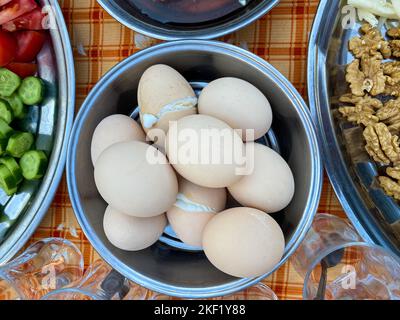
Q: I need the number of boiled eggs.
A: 9